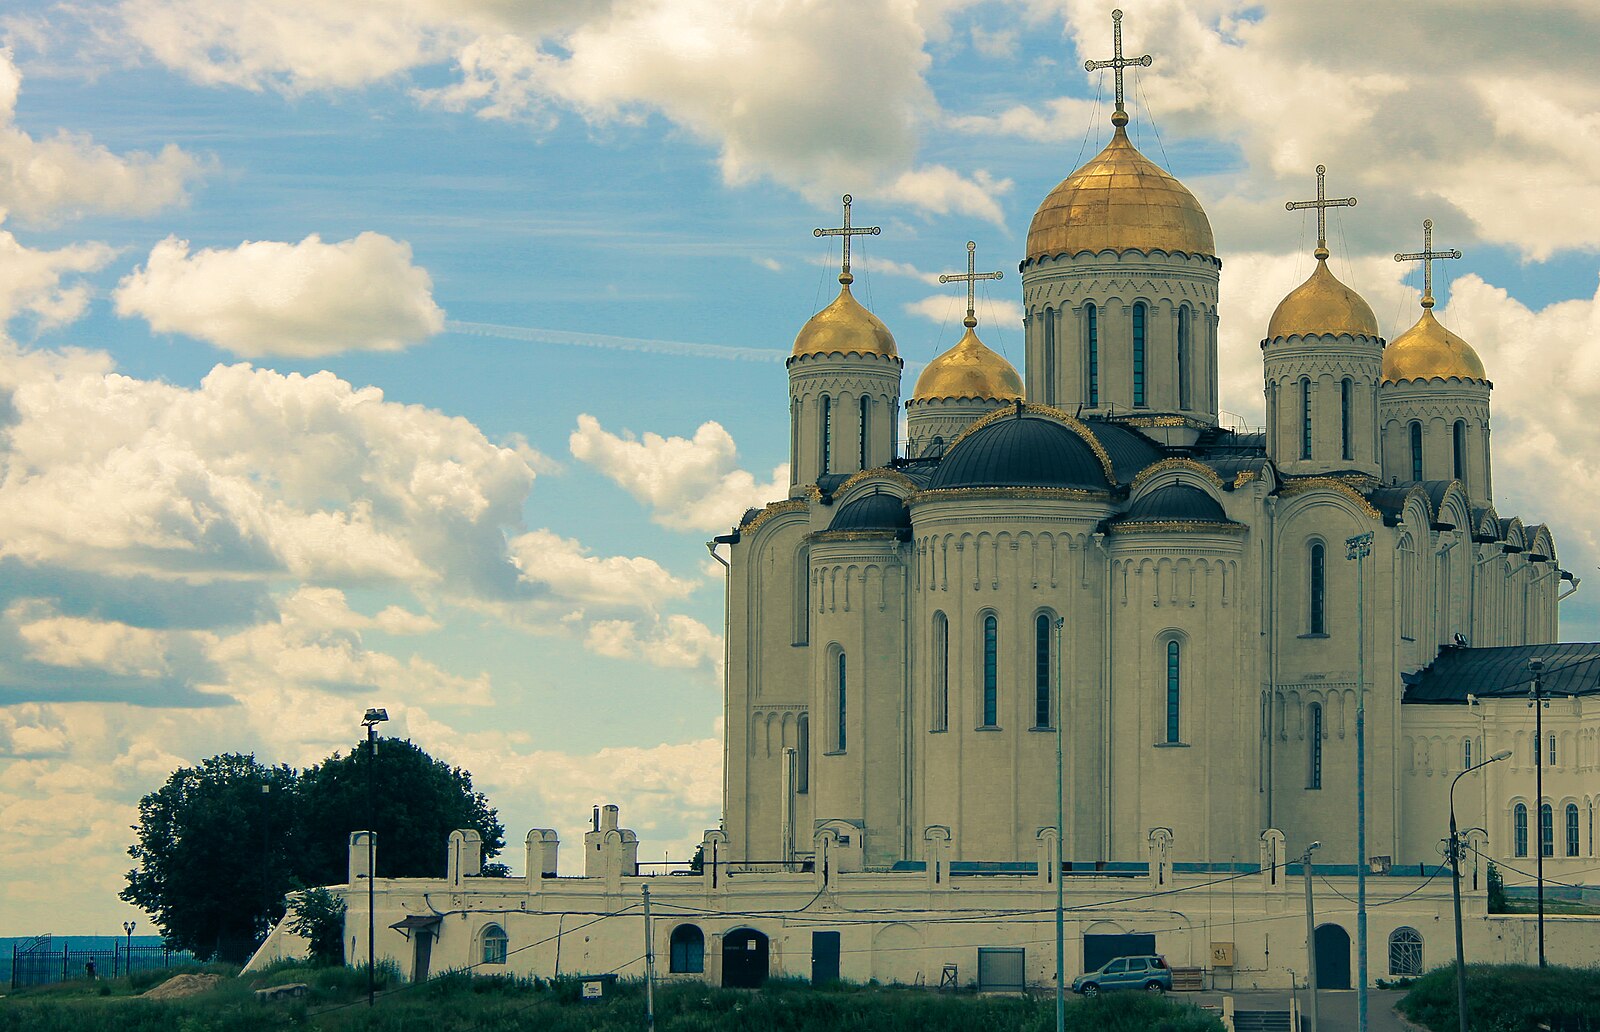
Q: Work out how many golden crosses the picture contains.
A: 5